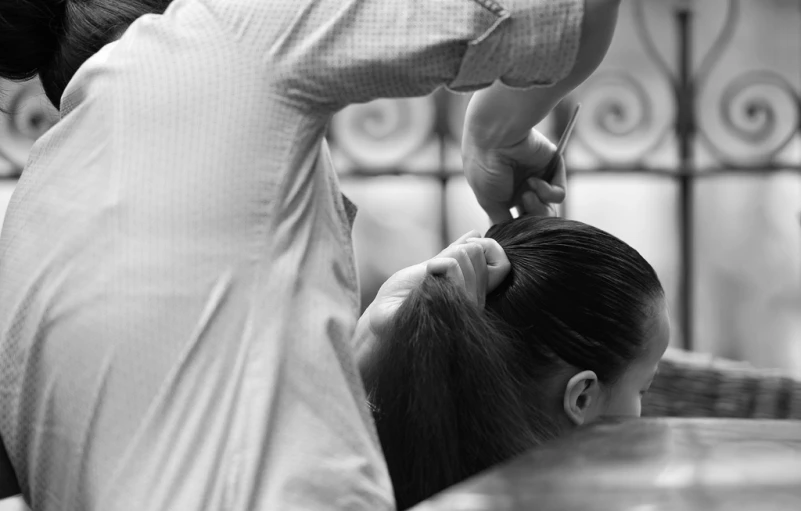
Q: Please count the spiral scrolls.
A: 4